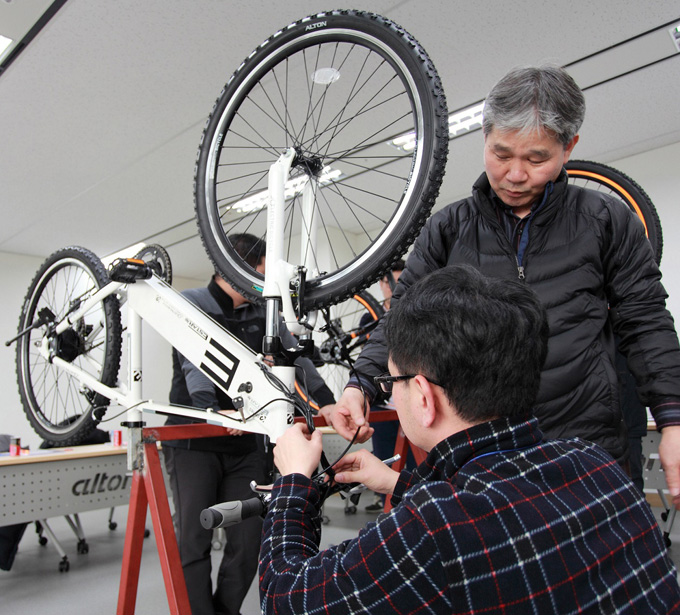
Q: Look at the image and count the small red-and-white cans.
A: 2